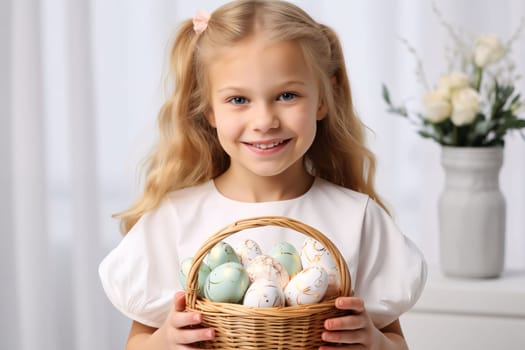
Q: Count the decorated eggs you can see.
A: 9